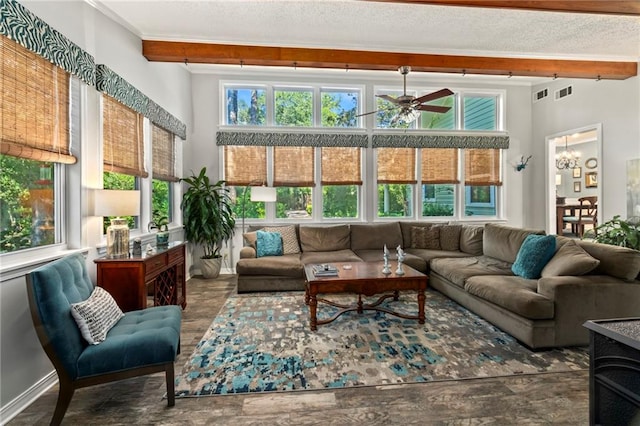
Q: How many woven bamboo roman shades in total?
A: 9